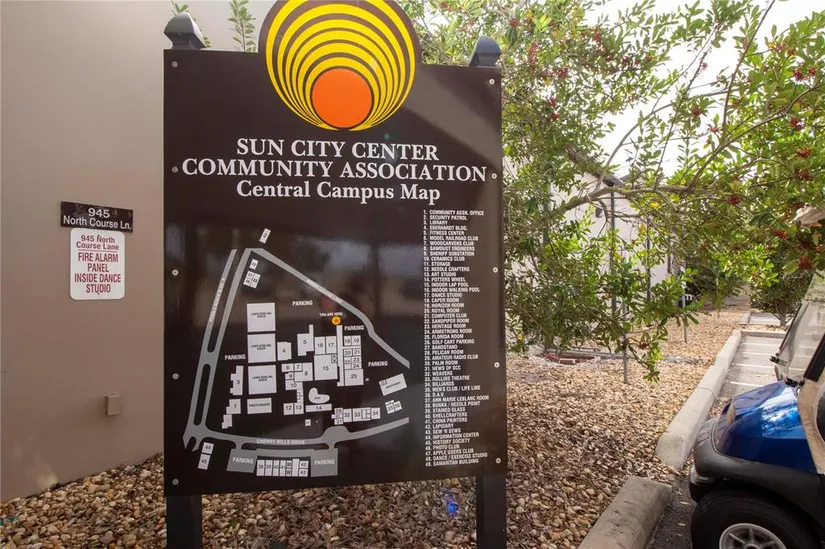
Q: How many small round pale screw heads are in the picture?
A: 10